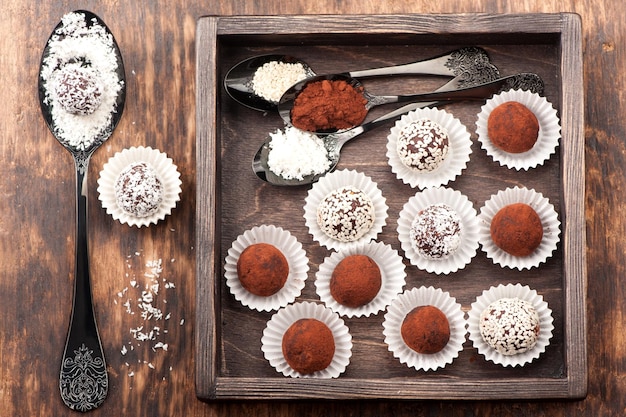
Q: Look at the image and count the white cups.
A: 11